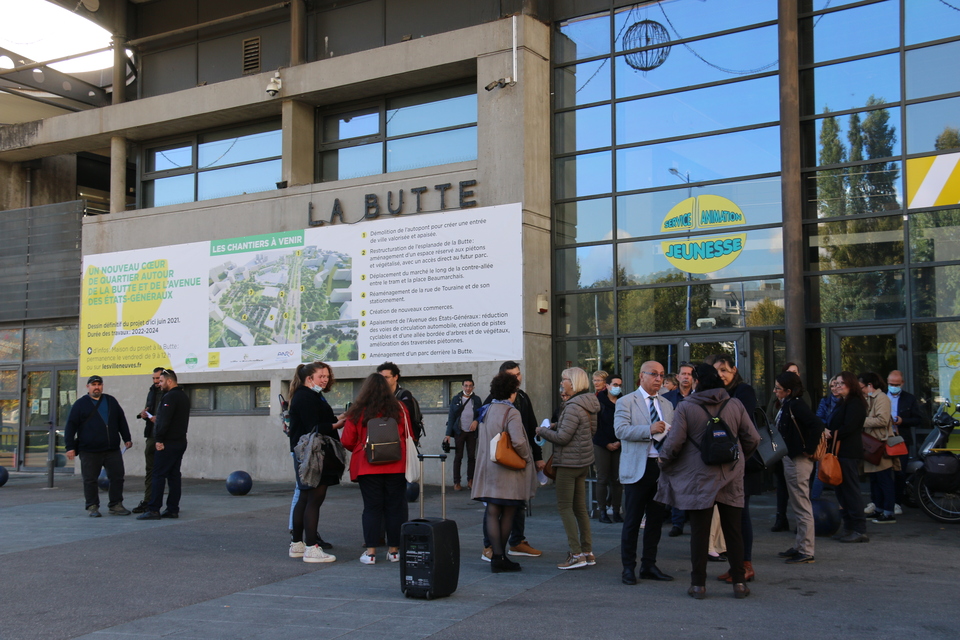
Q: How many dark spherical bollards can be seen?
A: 5